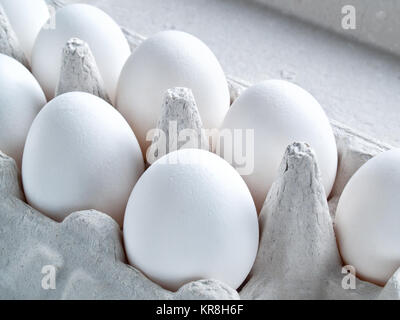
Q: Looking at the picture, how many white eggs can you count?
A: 8